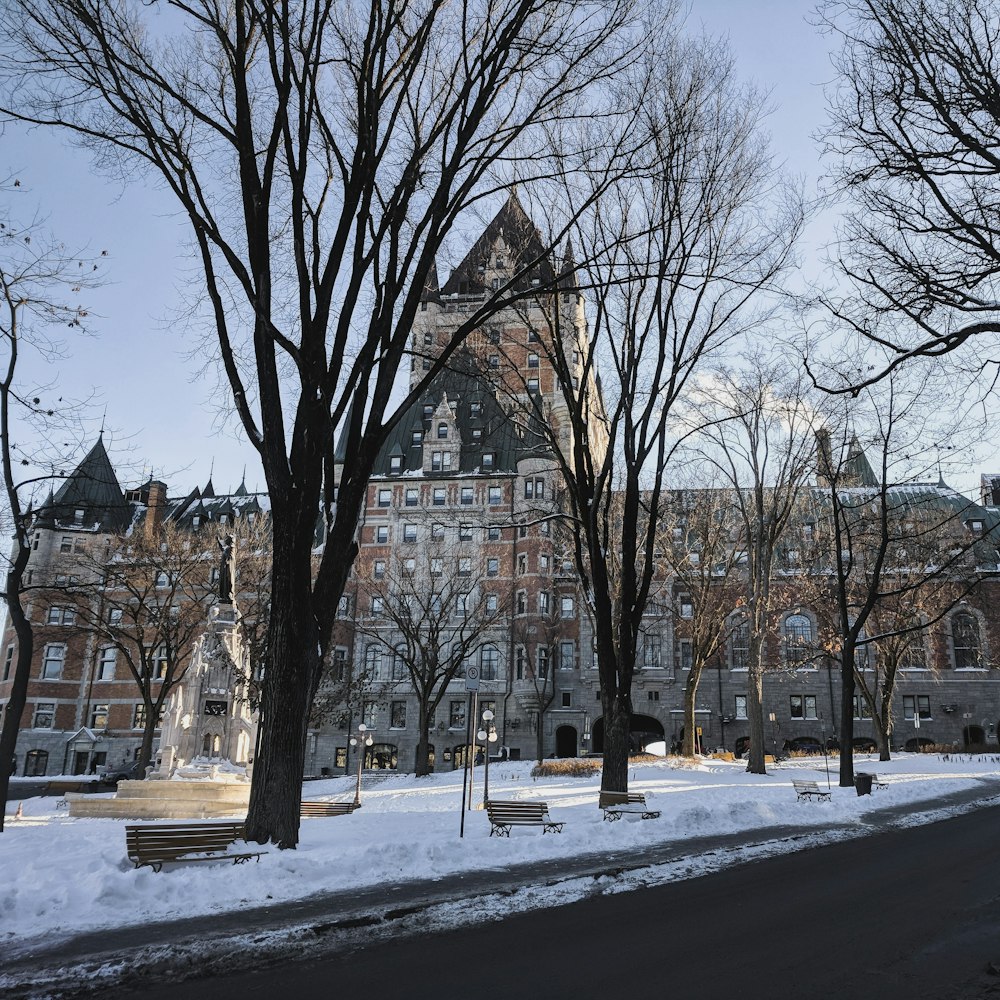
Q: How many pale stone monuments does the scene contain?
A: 1